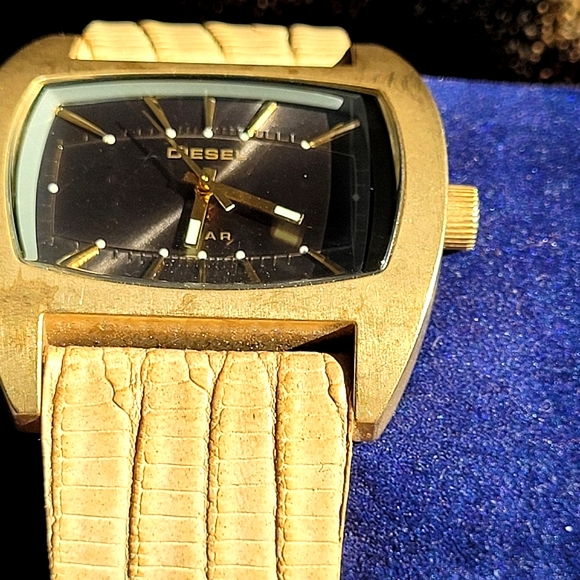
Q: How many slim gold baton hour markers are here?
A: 10